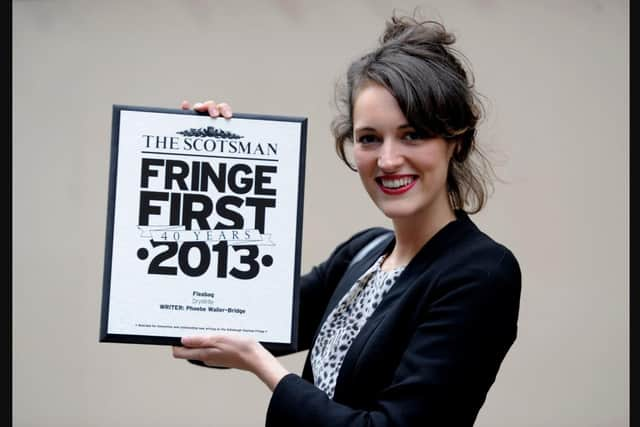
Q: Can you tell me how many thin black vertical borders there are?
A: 2